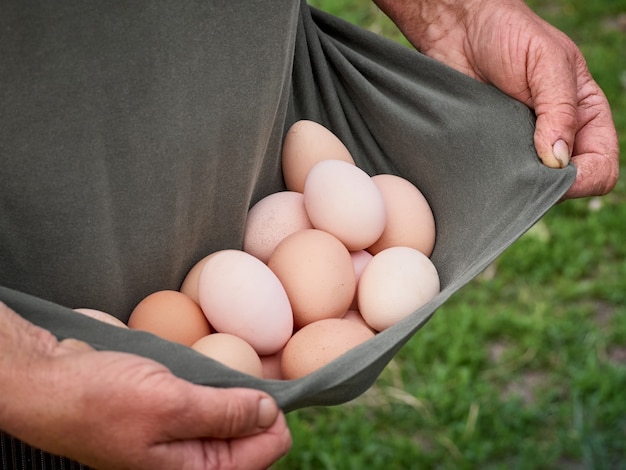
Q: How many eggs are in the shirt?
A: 15